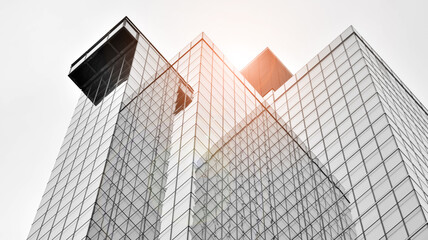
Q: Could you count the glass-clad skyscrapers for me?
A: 3